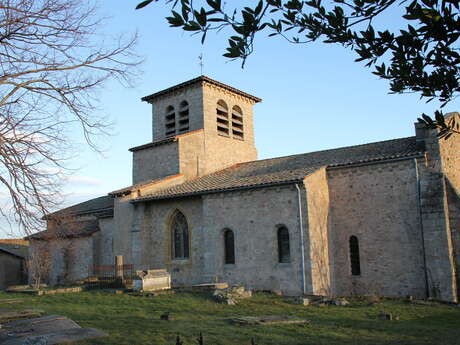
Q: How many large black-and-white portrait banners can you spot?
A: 0